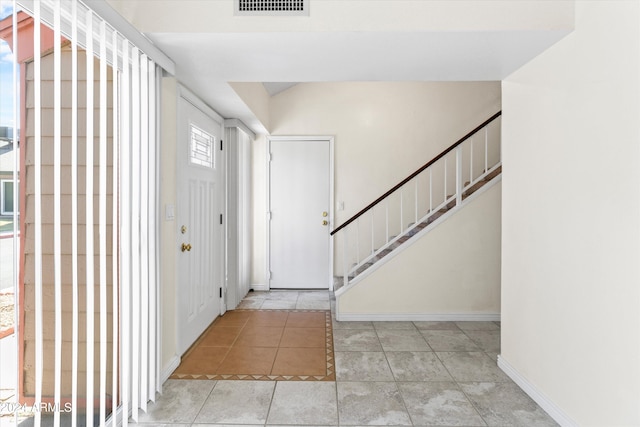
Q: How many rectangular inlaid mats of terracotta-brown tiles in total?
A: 1